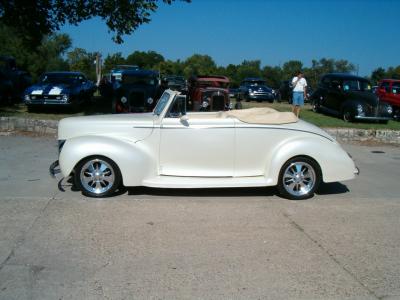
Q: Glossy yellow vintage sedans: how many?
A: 0